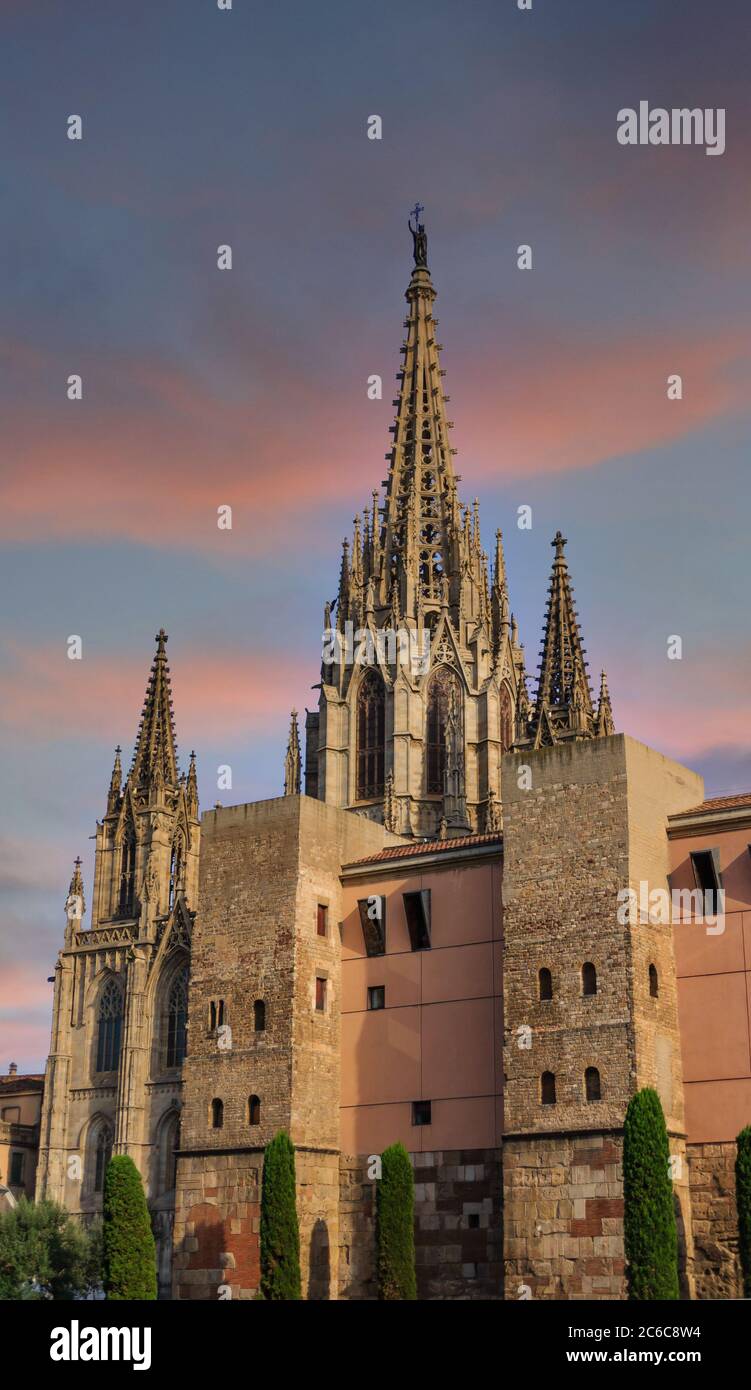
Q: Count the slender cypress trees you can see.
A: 5